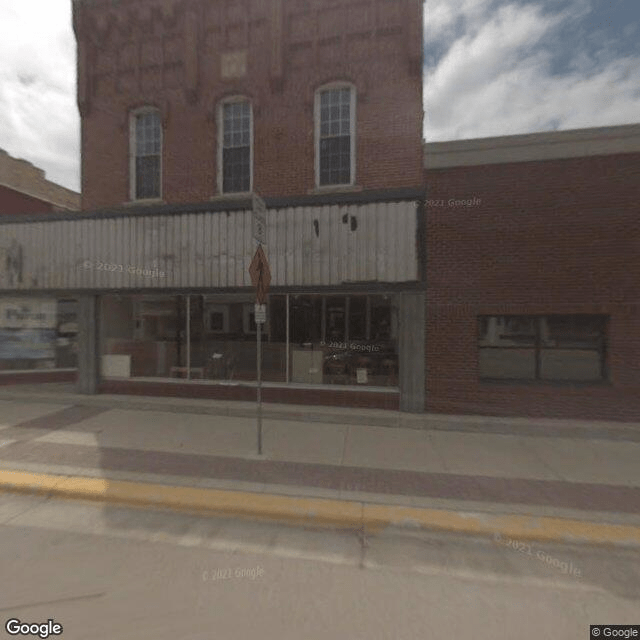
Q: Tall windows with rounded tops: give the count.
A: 3